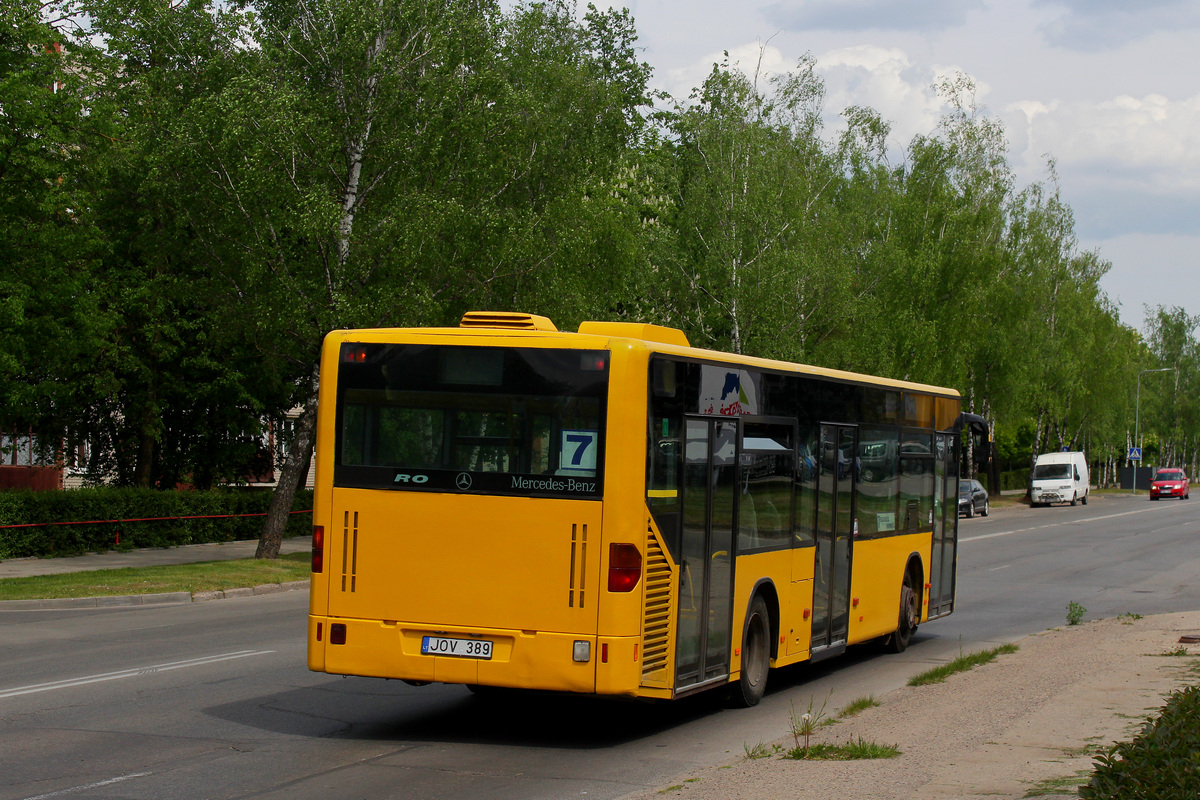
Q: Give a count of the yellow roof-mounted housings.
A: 2